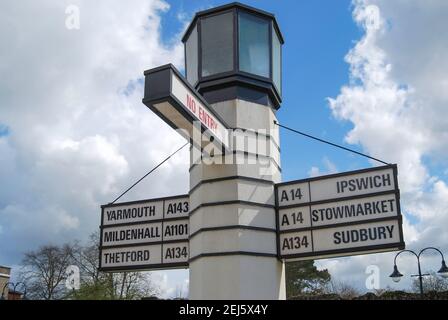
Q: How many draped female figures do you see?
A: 0